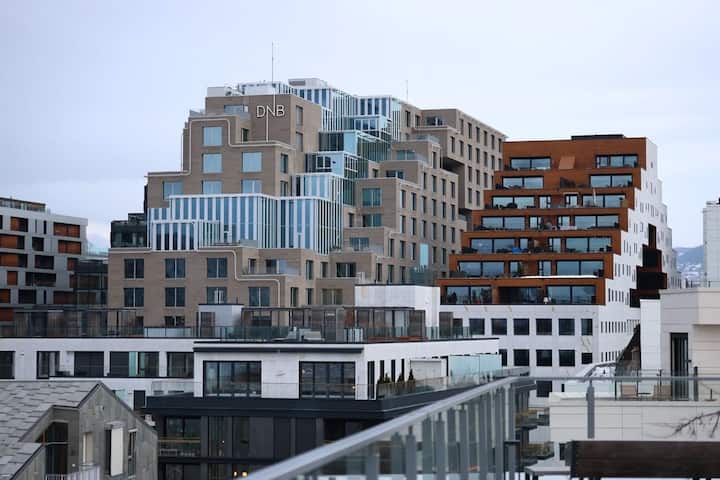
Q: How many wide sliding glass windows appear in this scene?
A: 14